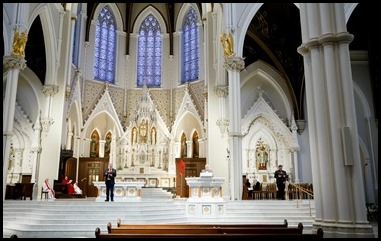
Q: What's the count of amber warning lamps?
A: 0